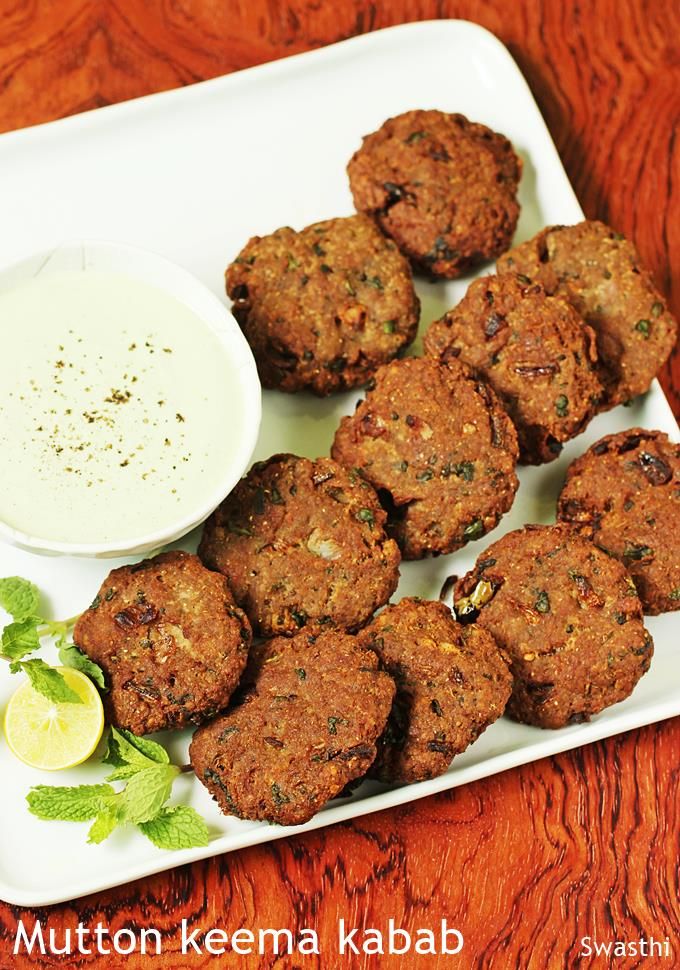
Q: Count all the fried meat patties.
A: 11